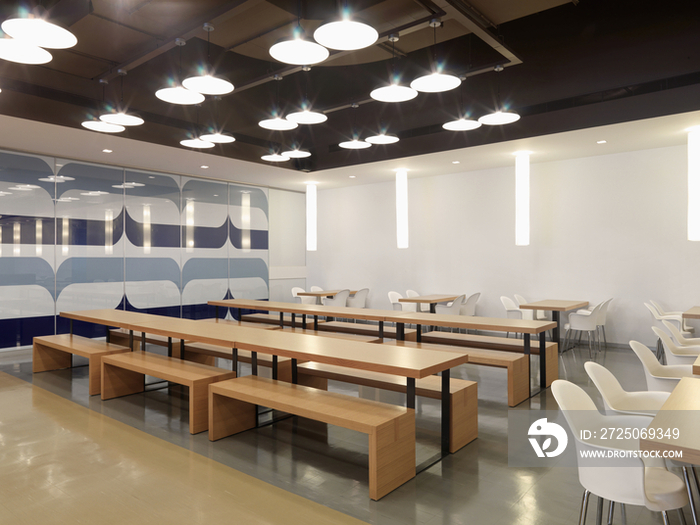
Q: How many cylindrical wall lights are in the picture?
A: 4